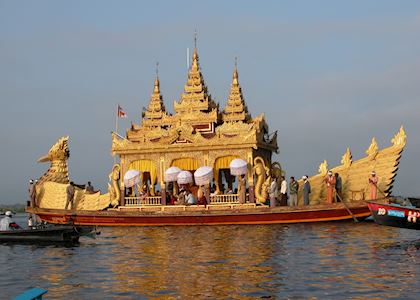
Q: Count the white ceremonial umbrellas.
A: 5